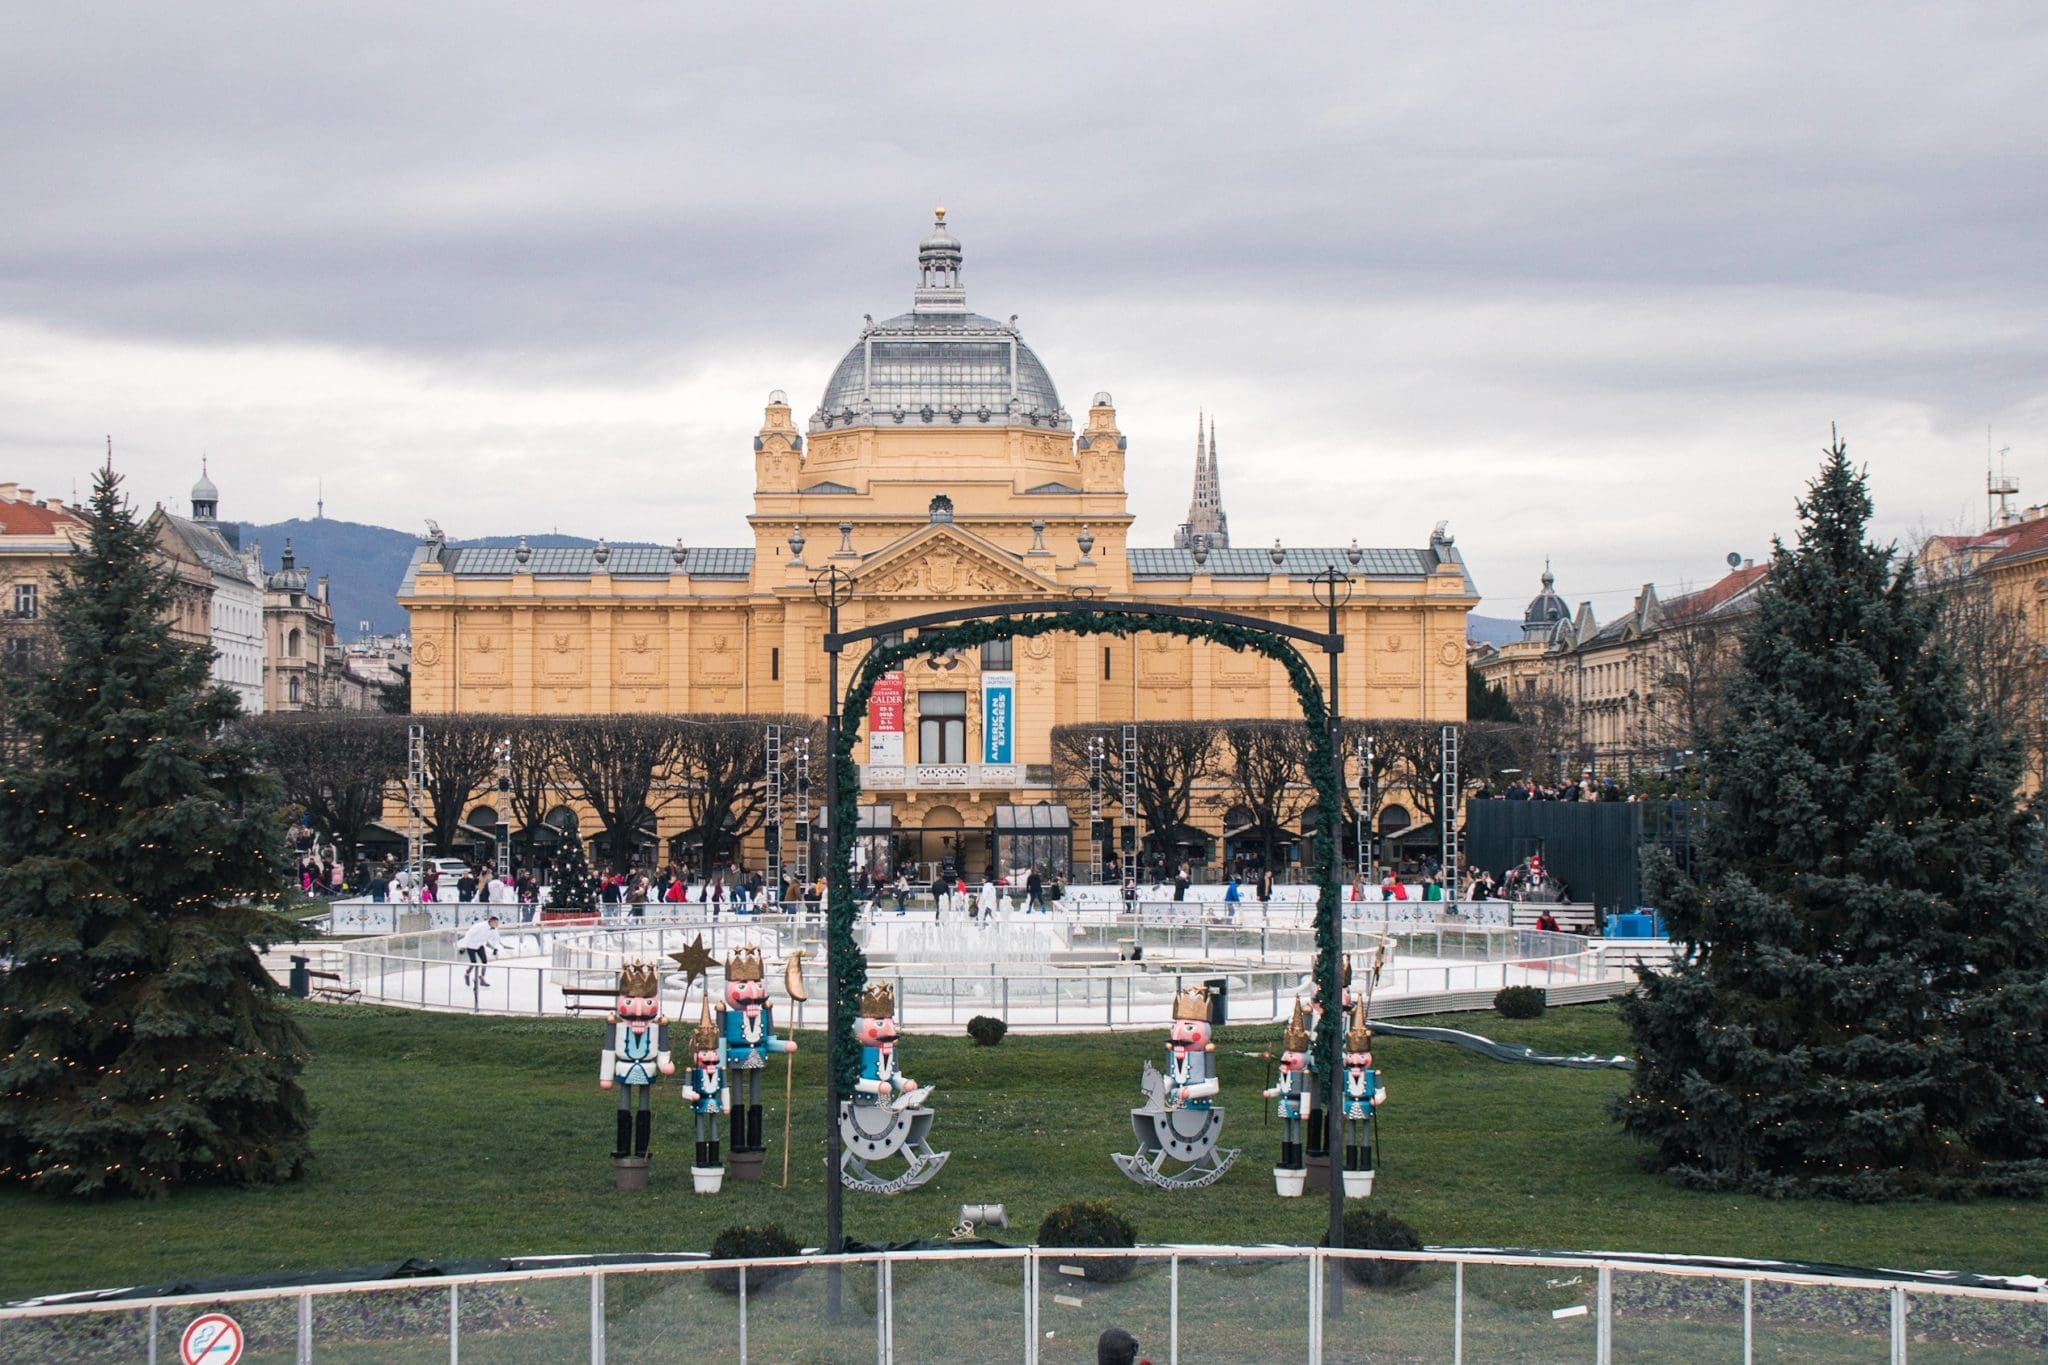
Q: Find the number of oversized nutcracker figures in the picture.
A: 8